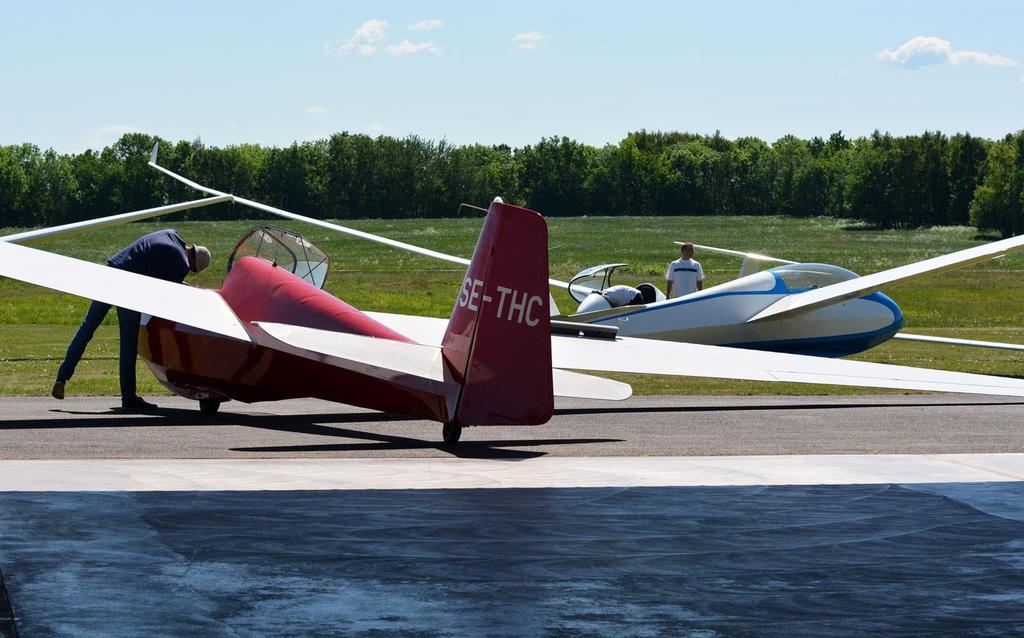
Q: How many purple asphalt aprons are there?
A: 0